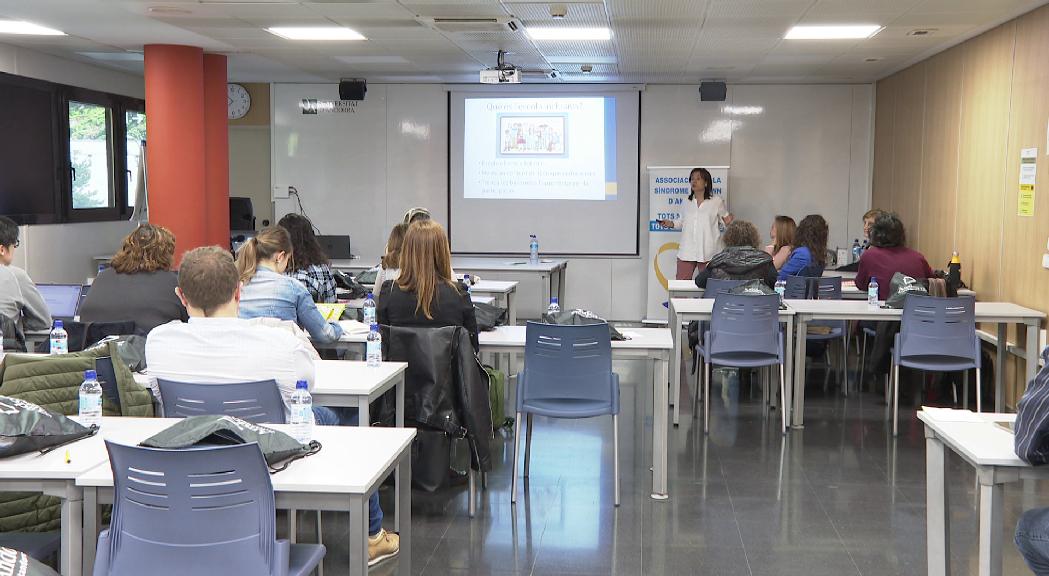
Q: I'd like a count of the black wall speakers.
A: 2